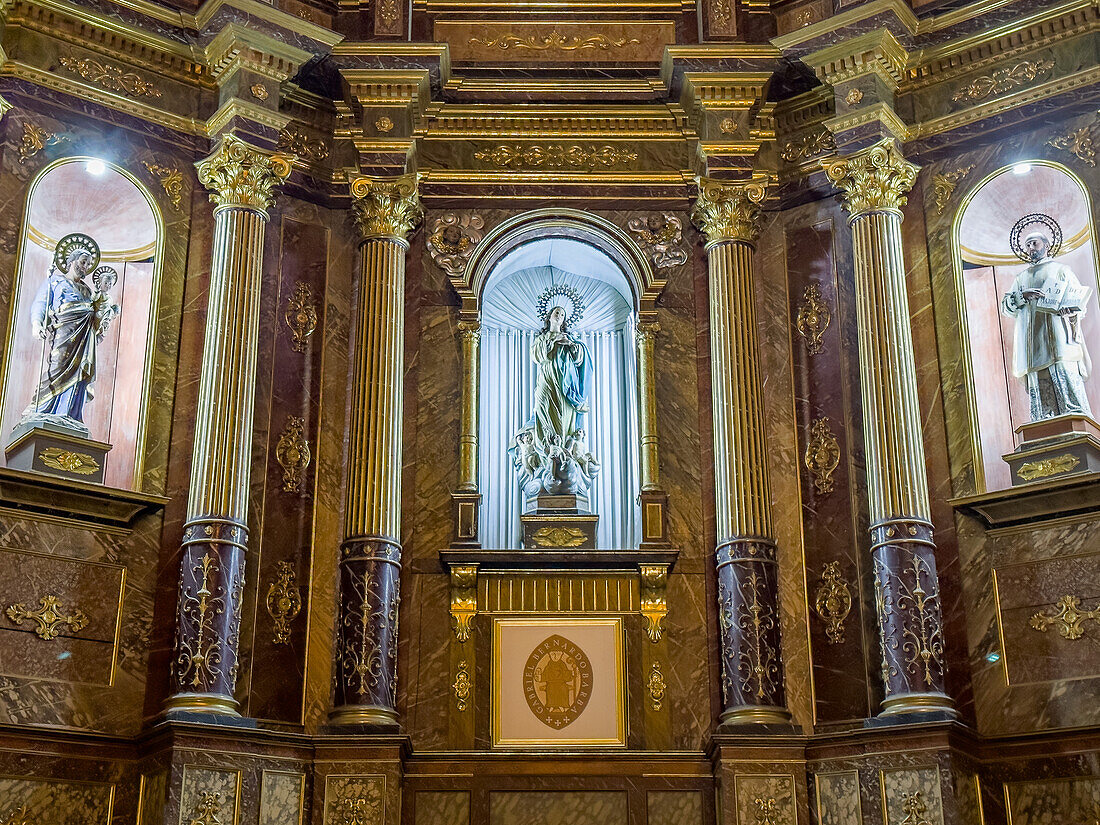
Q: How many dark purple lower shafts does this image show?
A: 4